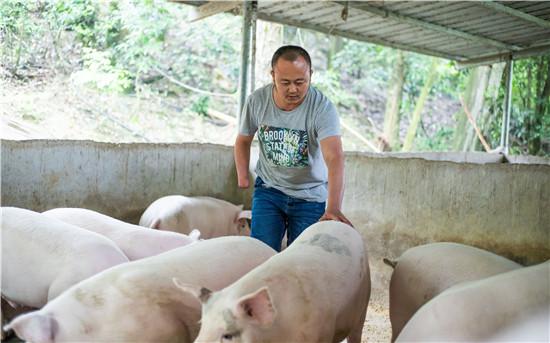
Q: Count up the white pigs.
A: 7